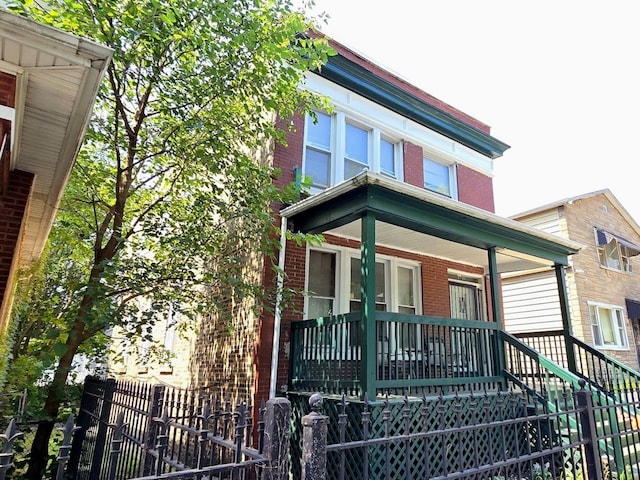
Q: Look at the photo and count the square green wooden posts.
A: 3